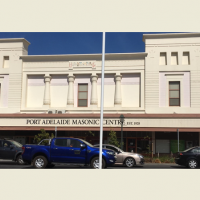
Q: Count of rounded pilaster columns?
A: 4